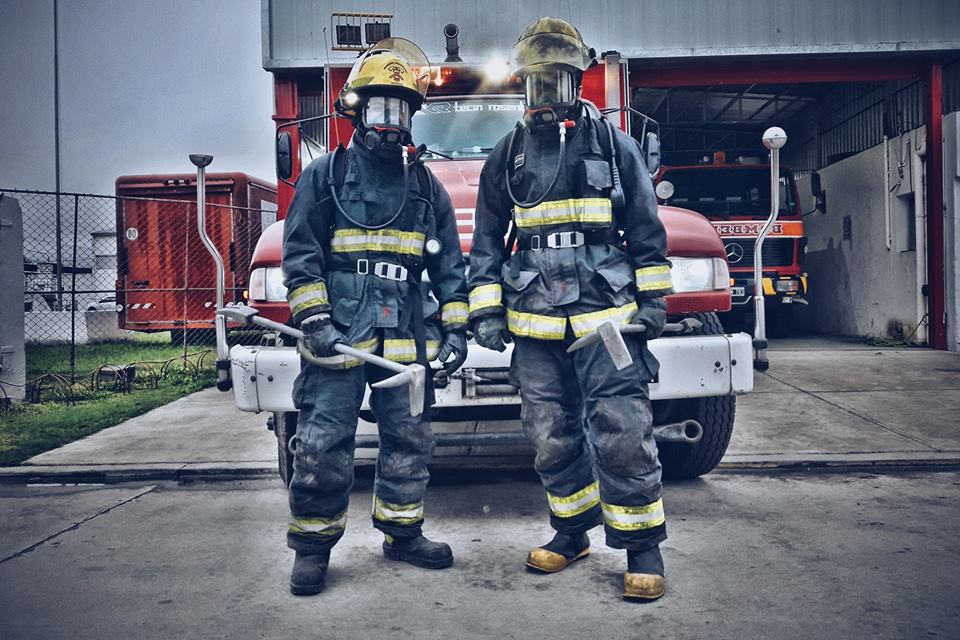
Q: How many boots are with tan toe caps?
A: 2